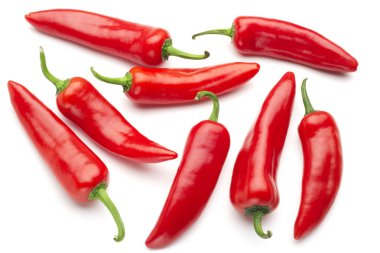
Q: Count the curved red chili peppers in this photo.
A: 8